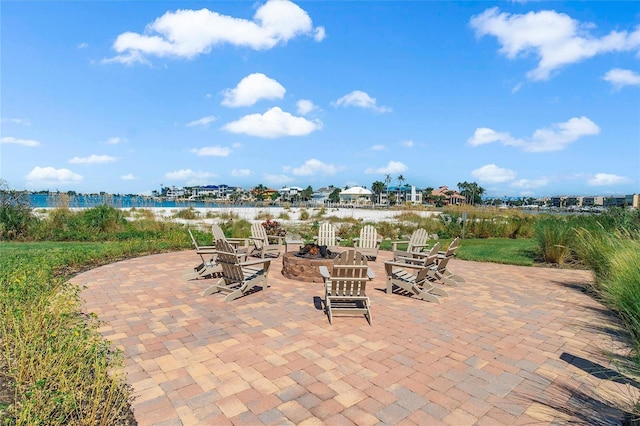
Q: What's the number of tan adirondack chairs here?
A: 10